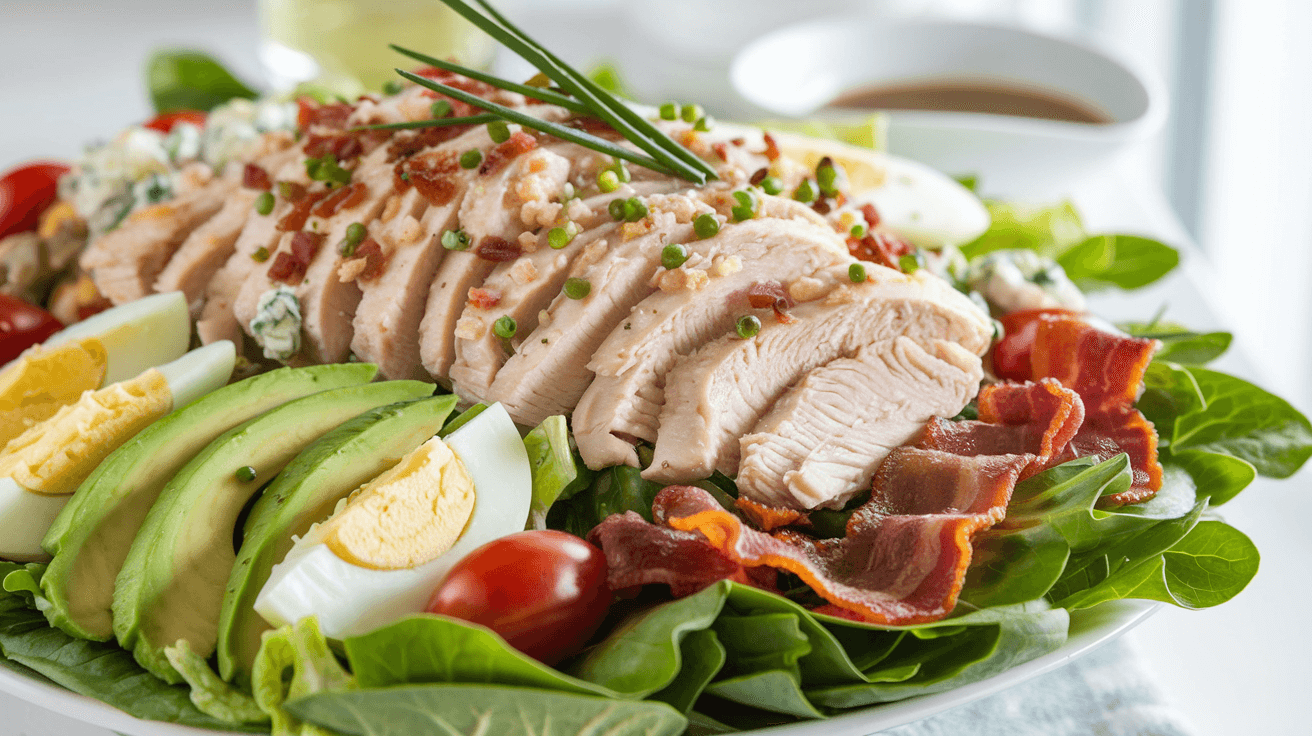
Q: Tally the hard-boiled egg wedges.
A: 4